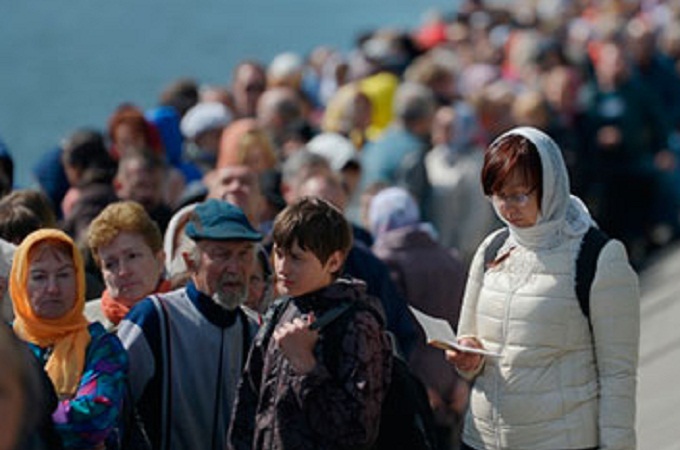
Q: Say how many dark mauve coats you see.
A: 1